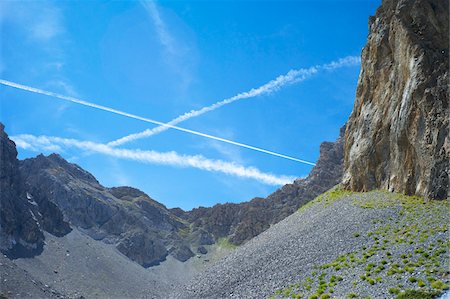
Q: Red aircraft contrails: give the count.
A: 0